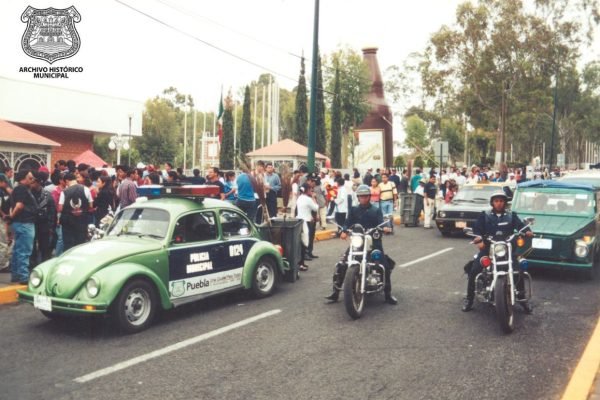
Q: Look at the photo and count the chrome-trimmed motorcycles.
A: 2